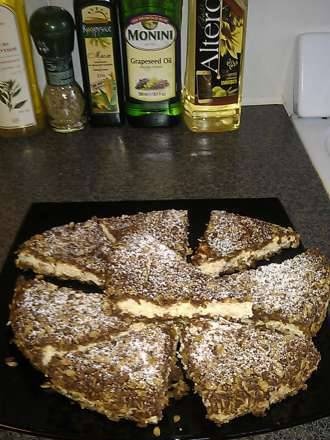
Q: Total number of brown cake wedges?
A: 8